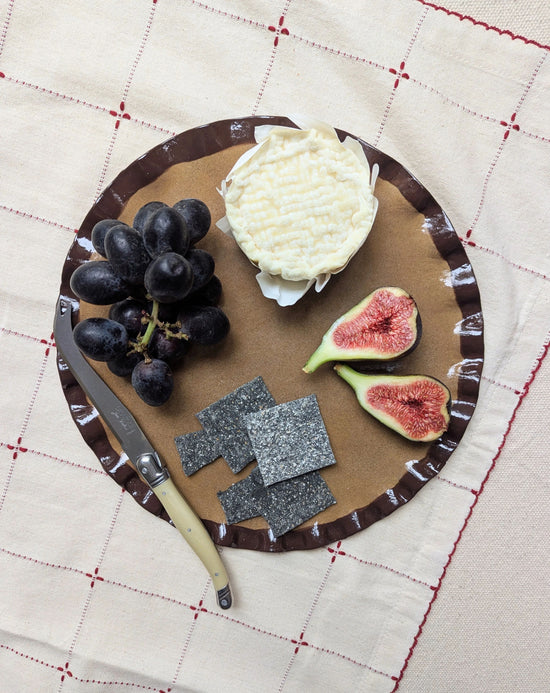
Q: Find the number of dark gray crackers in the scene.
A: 5